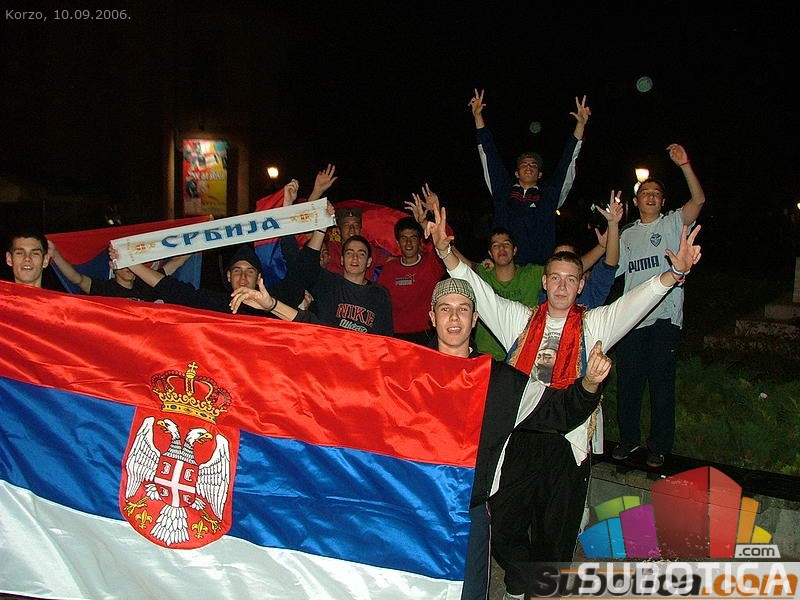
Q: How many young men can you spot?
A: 13